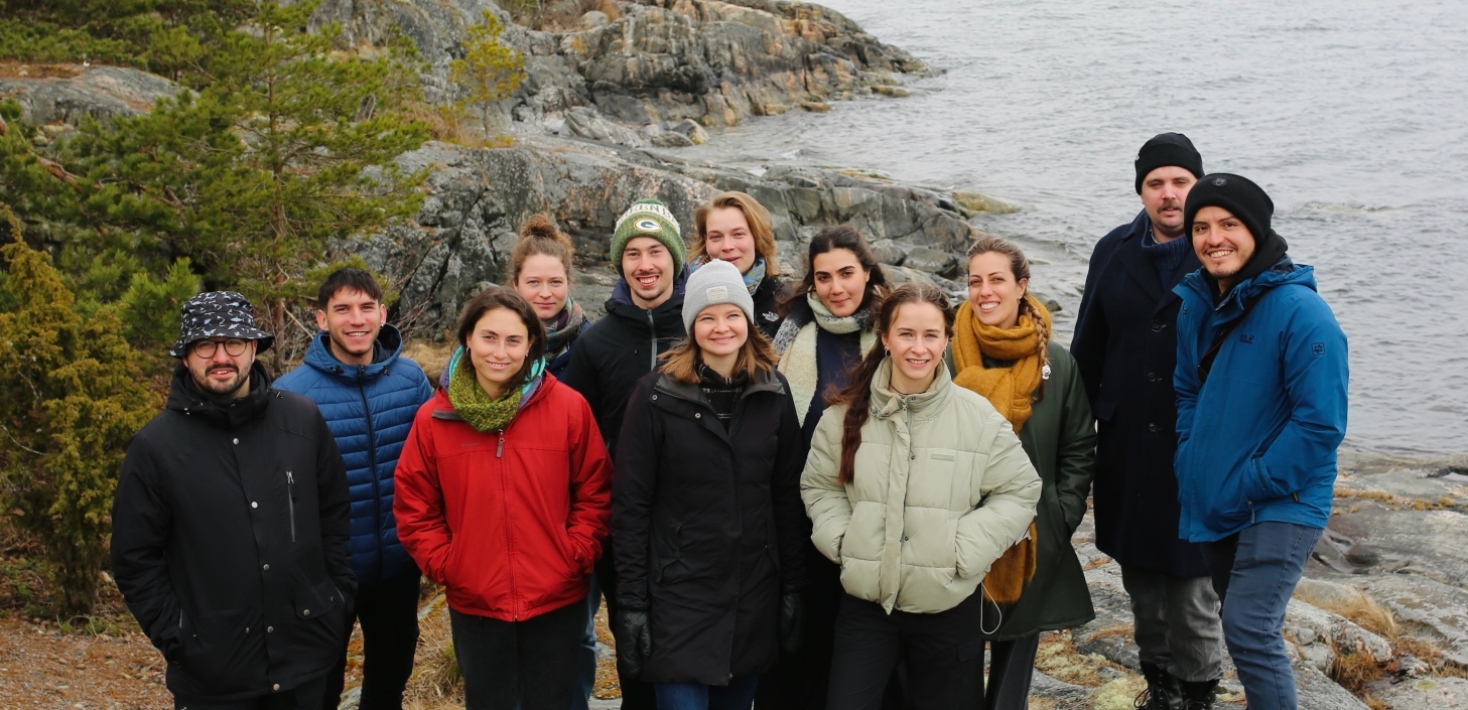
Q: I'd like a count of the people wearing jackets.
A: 12